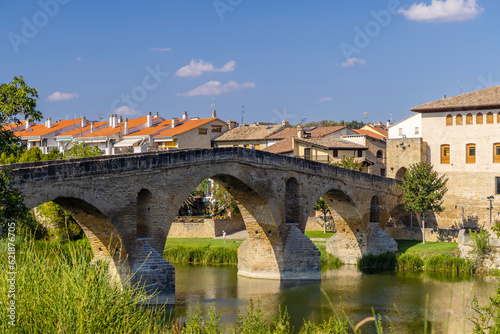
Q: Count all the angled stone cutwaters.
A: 3